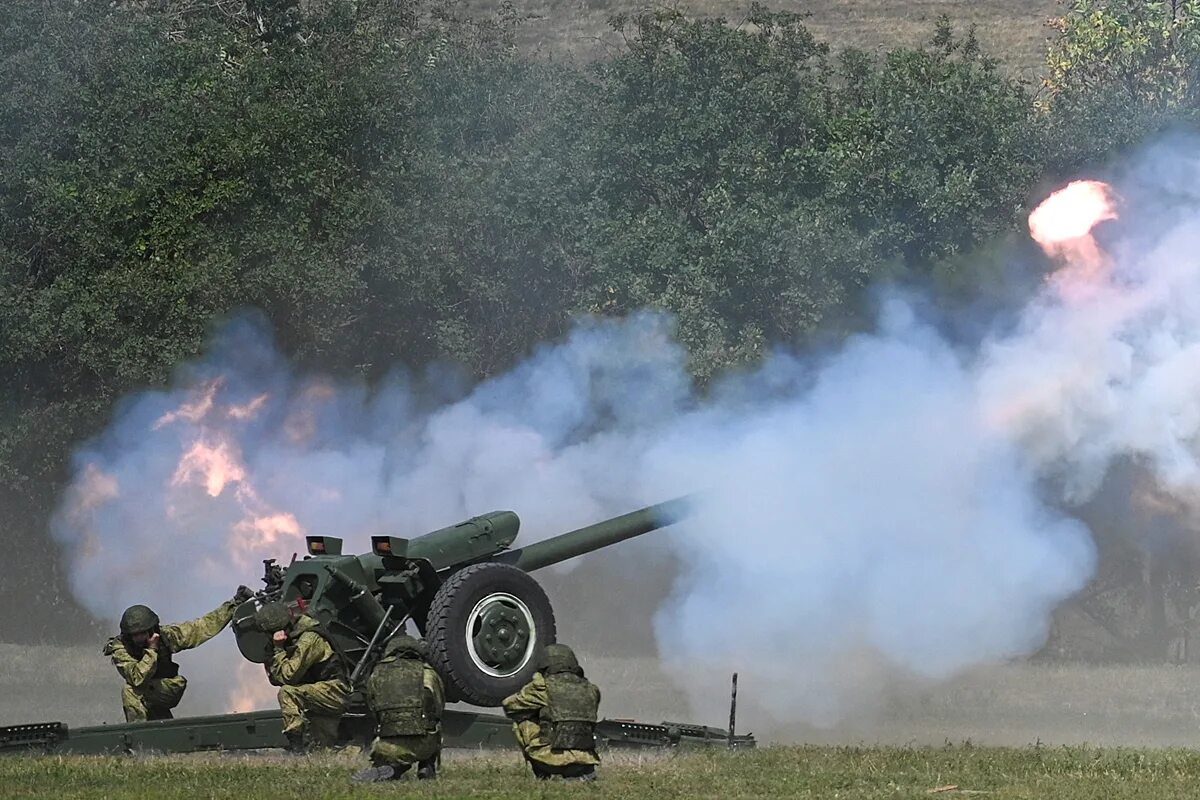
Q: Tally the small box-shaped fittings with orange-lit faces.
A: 2